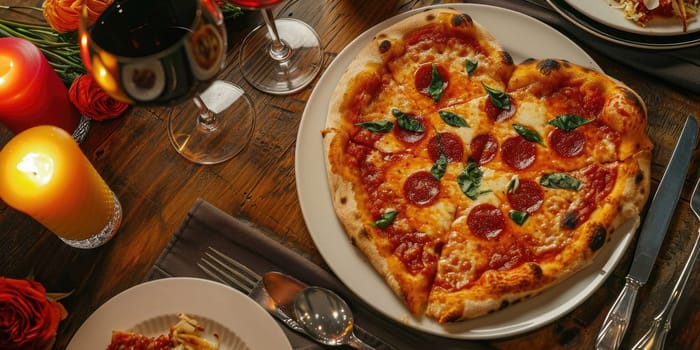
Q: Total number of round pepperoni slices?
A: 10